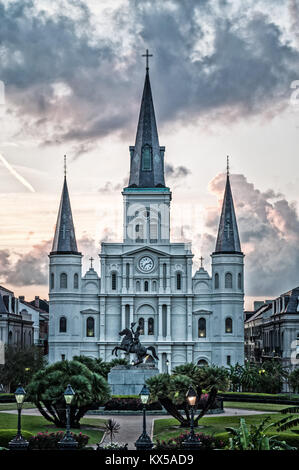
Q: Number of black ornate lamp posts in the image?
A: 4